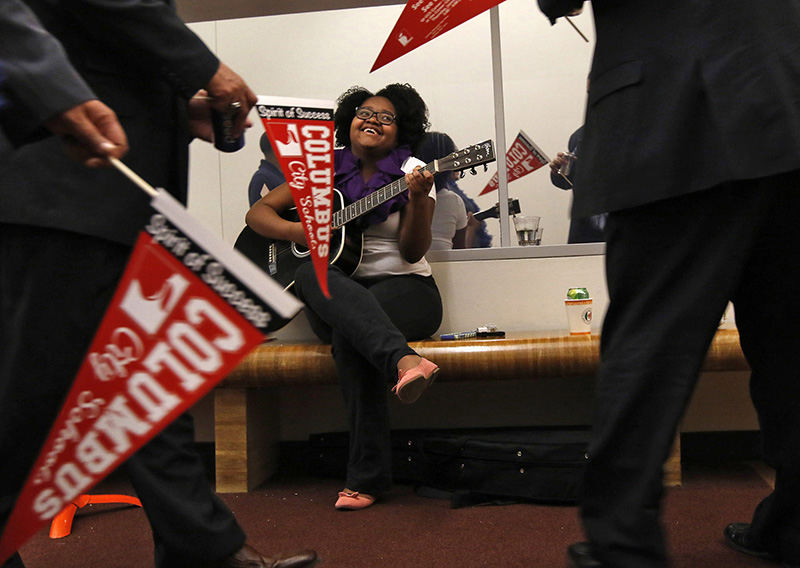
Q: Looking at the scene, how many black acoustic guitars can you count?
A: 1